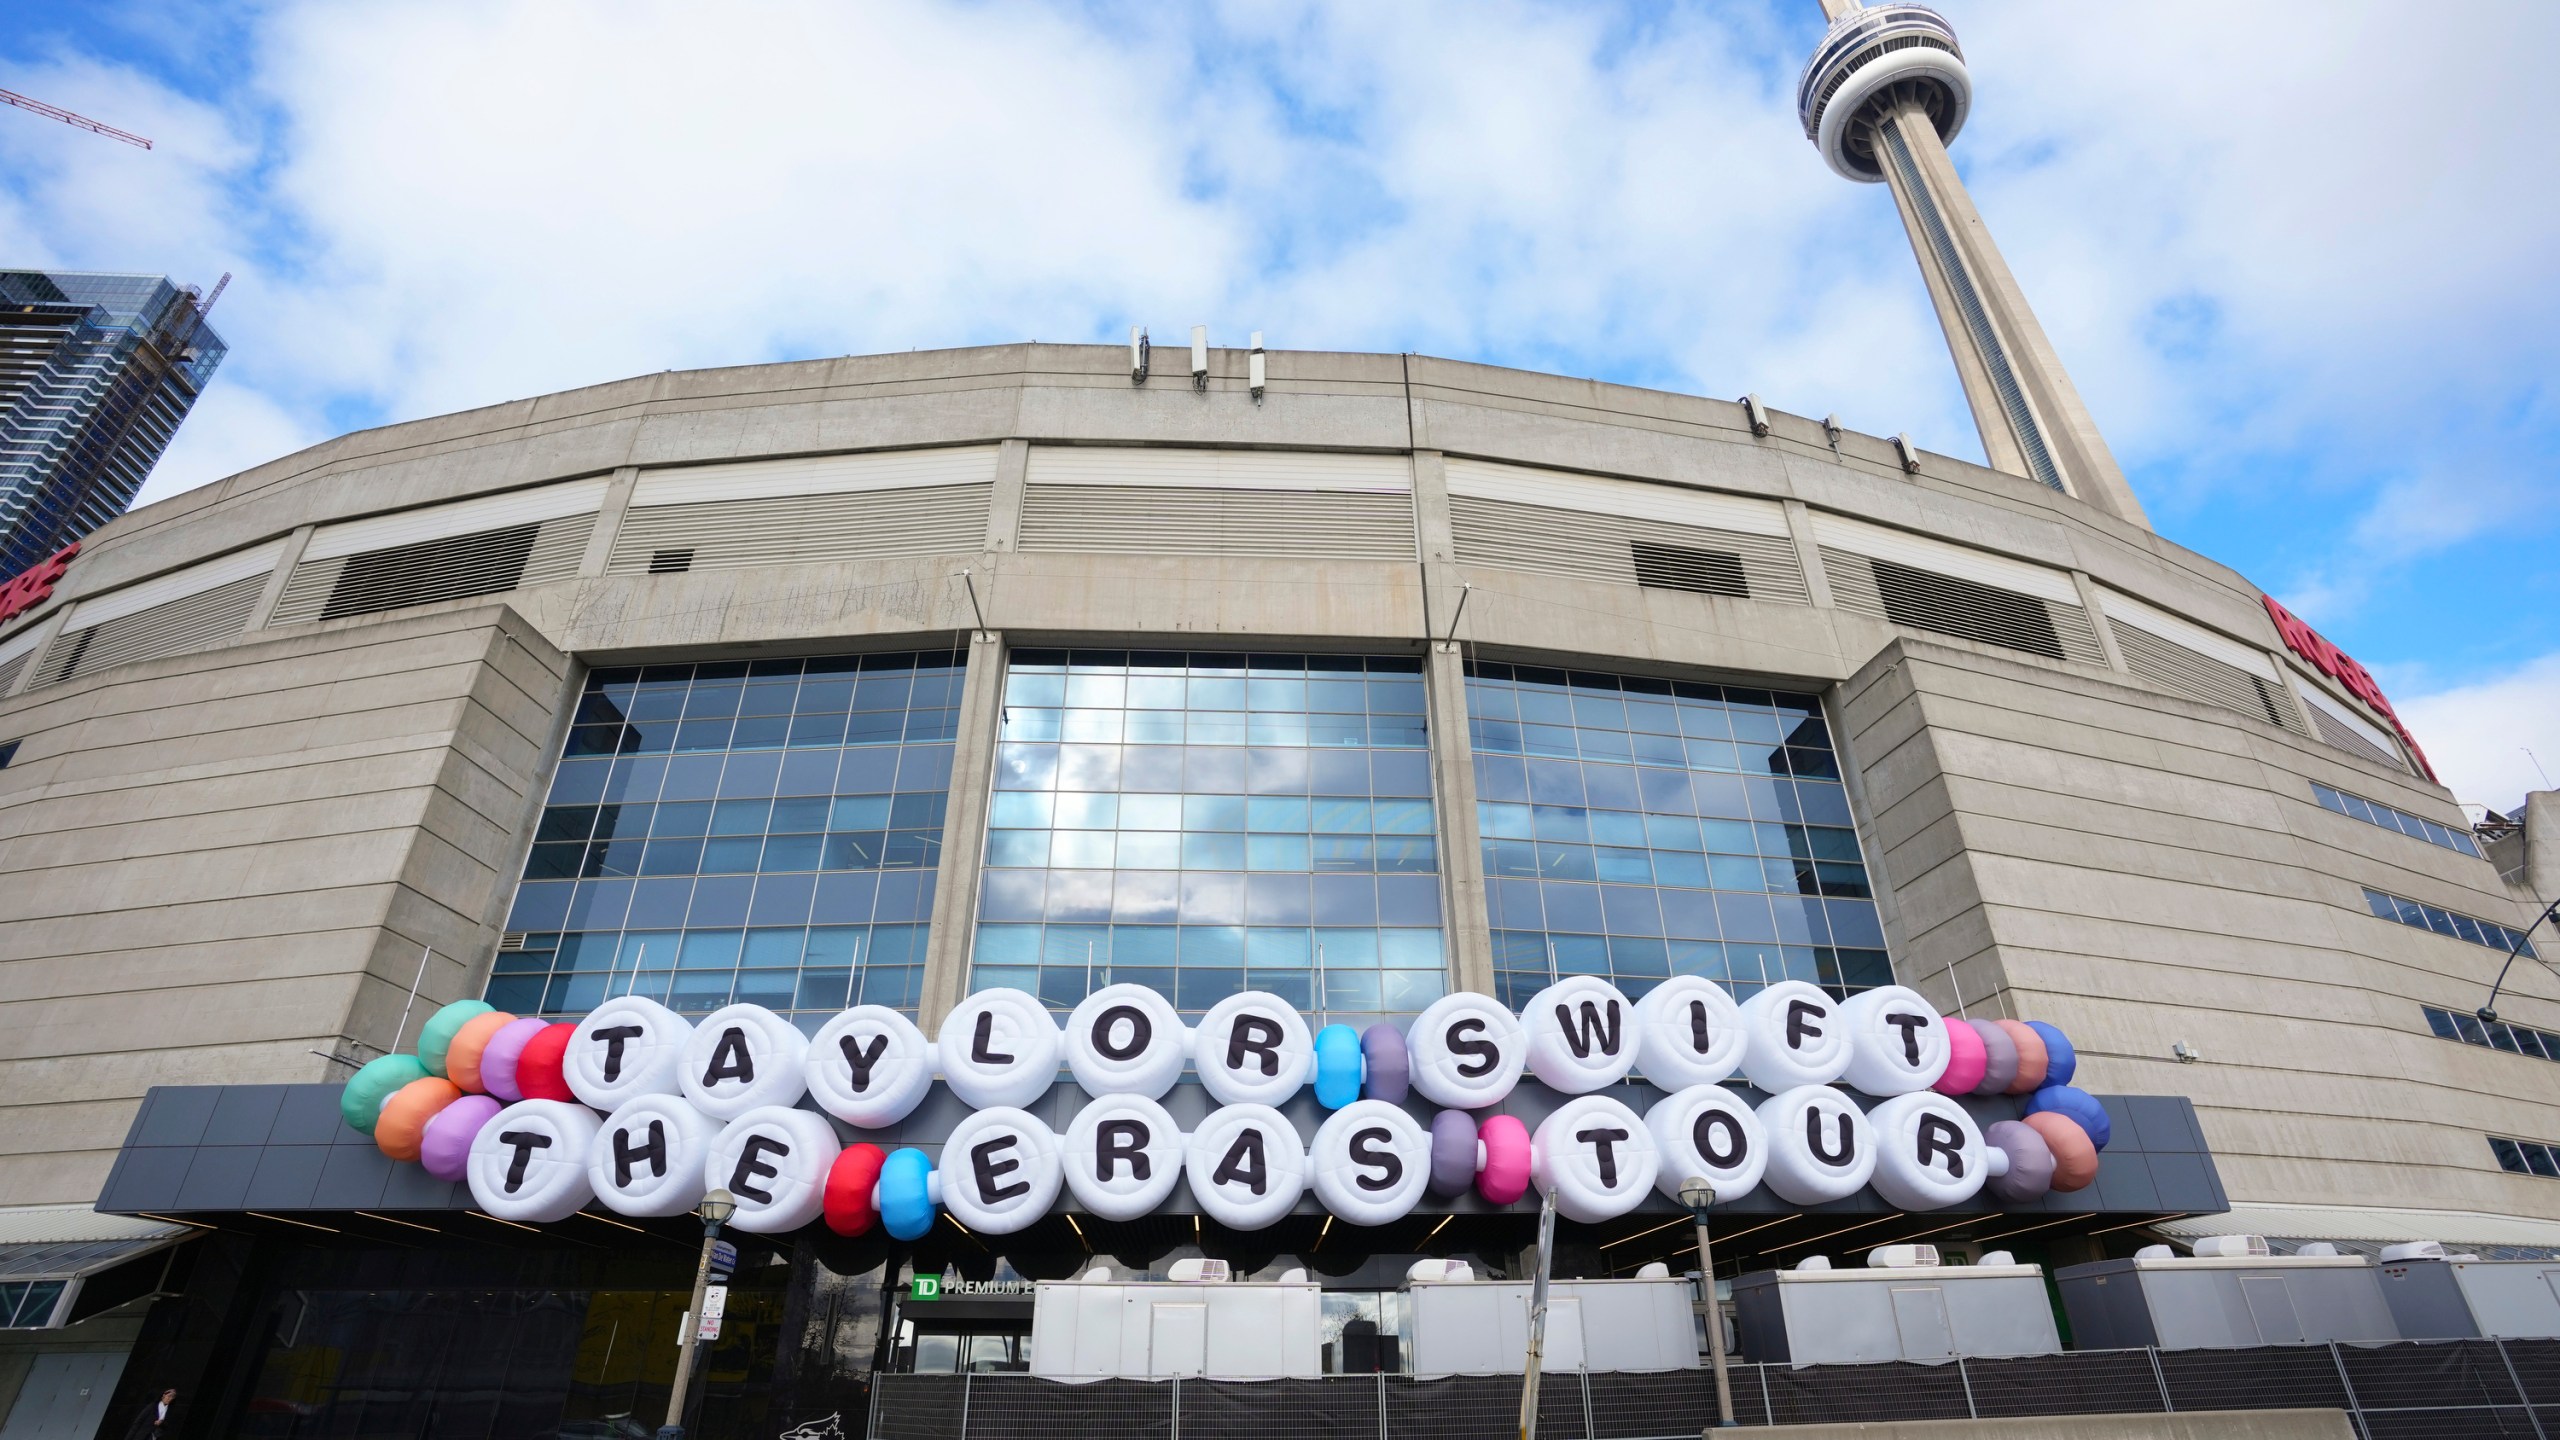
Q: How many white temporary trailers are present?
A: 5